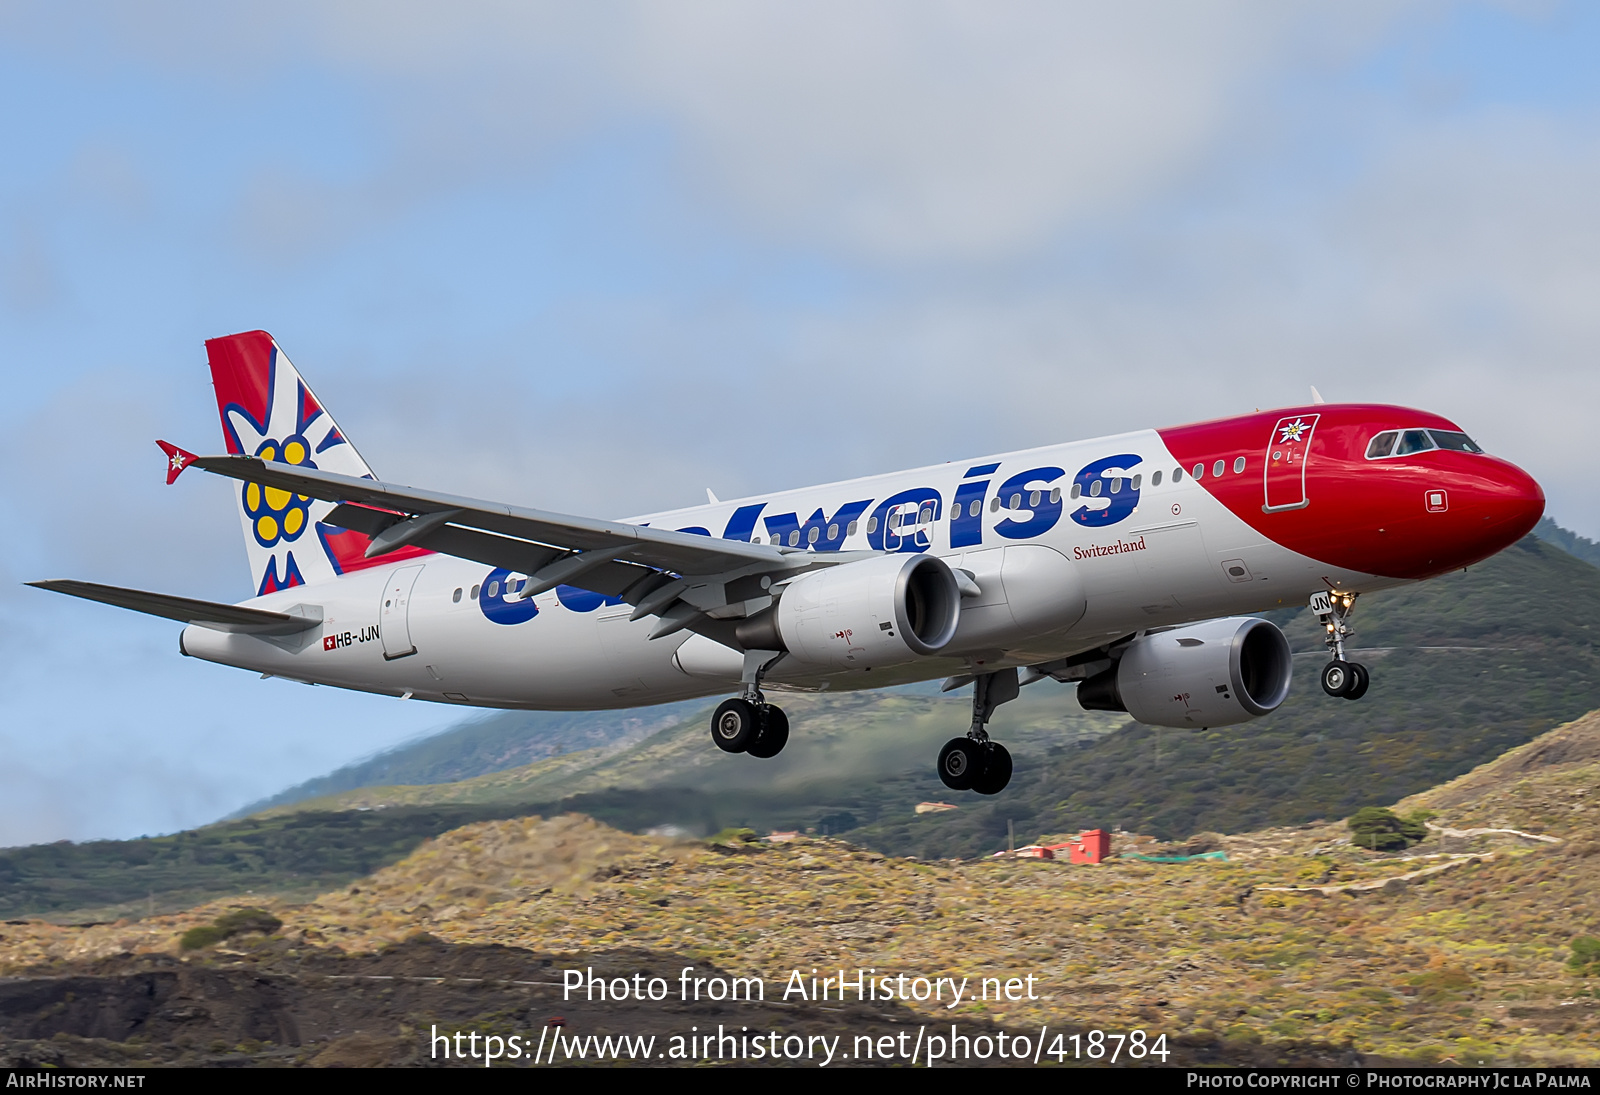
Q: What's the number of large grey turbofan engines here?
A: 2